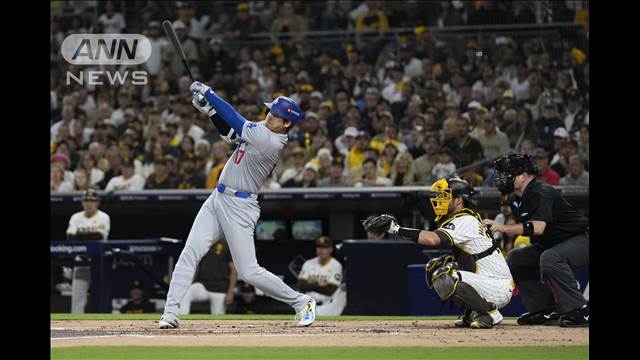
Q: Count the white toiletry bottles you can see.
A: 0